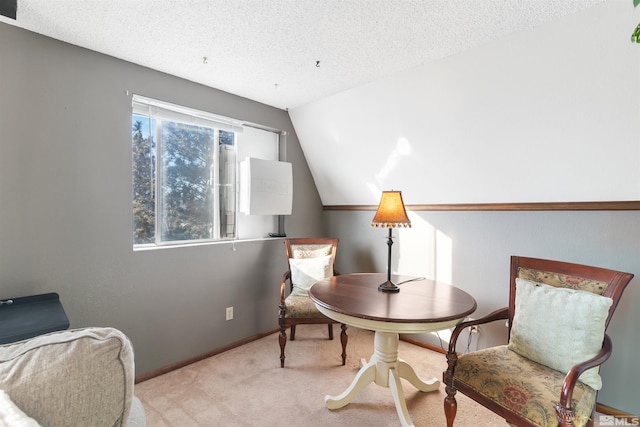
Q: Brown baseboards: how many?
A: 2